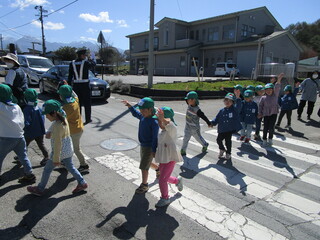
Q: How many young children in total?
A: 14